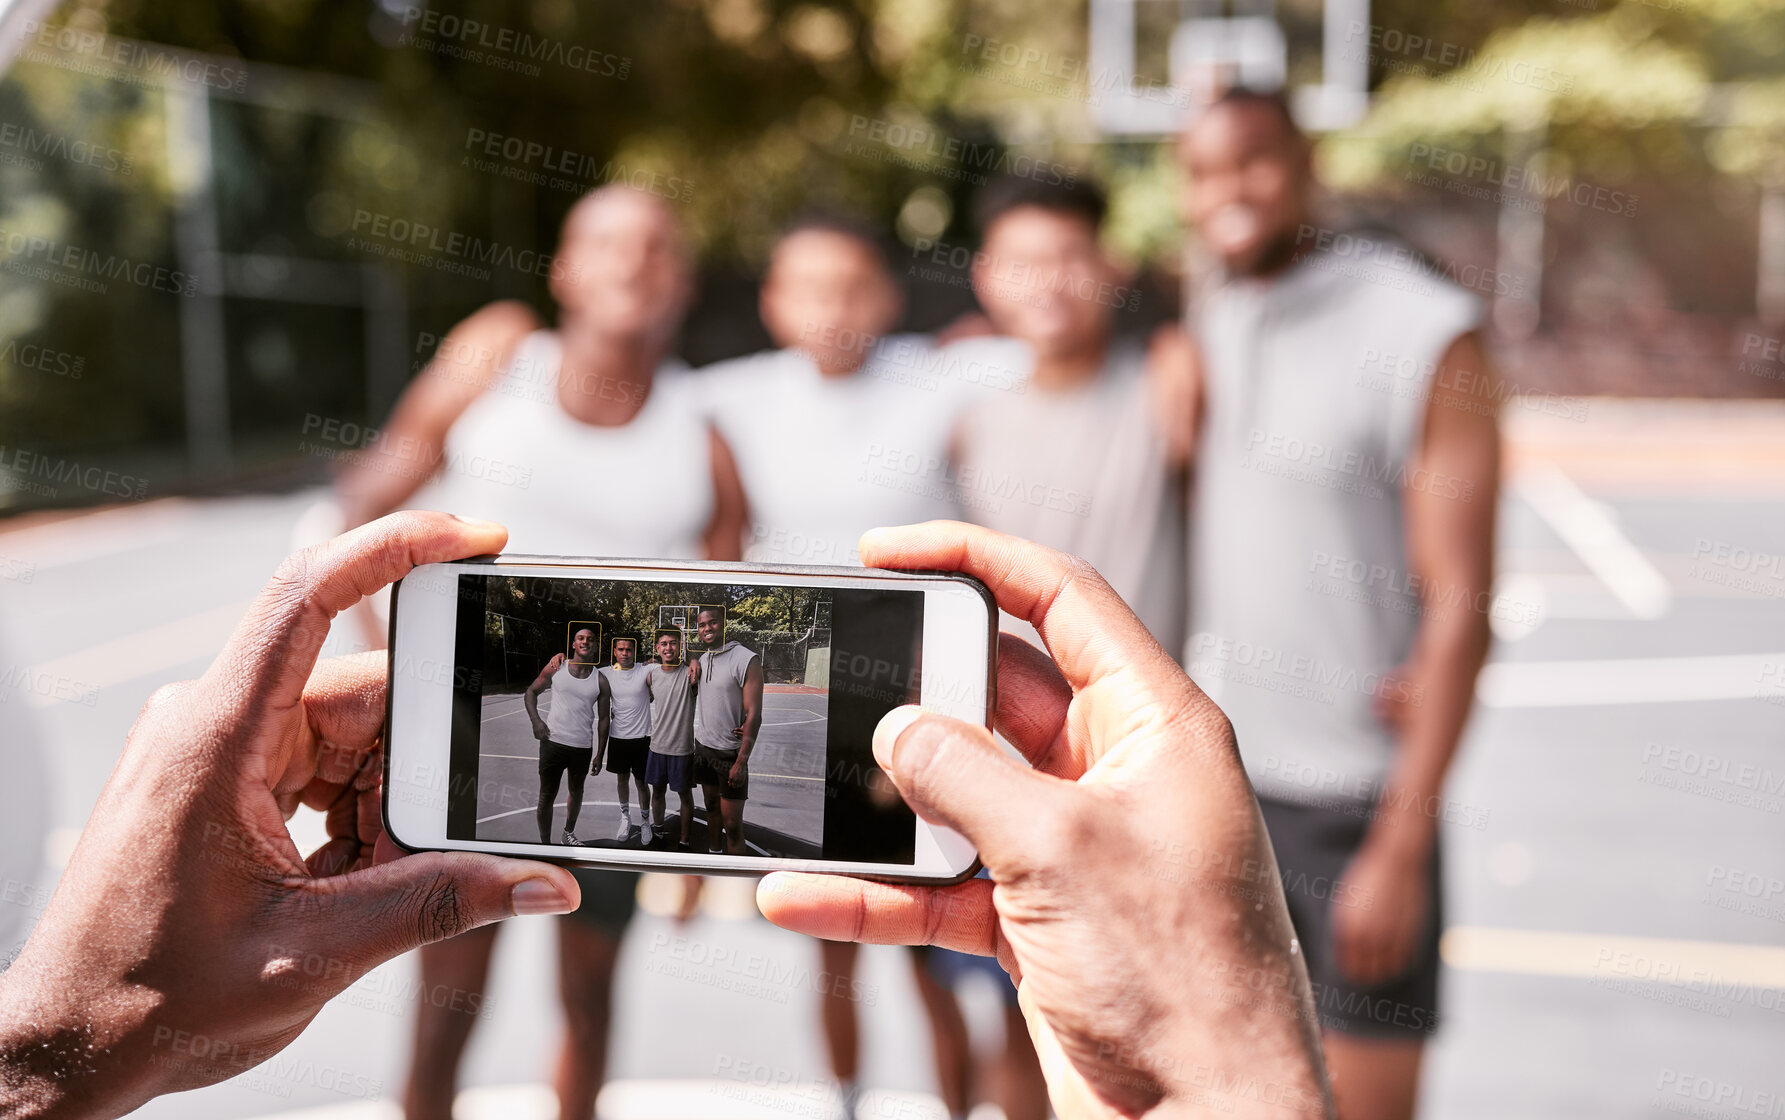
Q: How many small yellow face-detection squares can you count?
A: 4